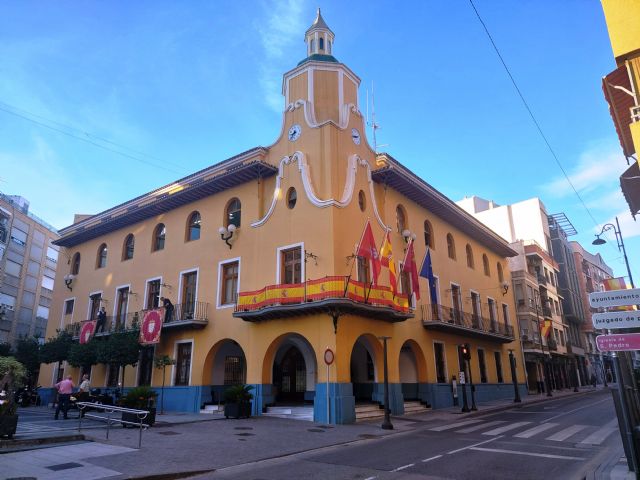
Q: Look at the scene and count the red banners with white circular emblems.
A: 2